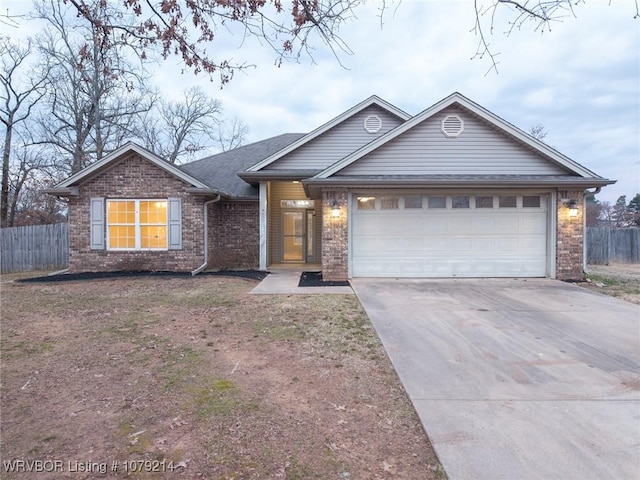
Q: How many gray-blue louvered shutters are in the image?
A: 2